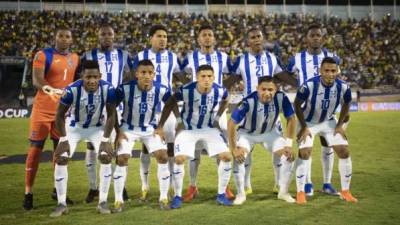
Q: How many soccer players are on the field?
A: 11